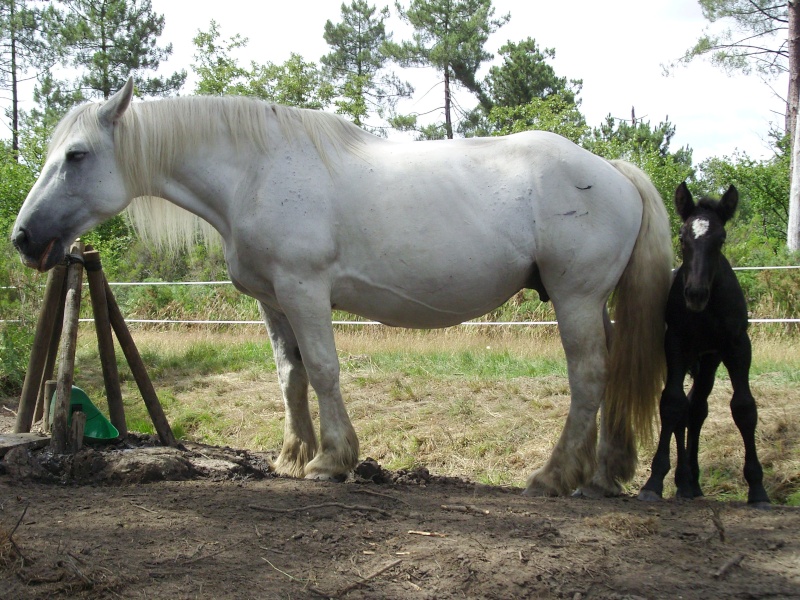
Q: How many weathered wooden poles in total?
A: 5